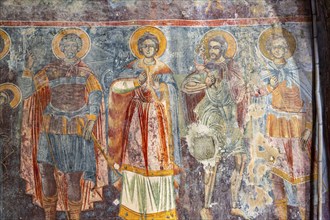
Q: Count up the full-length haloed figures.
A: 4